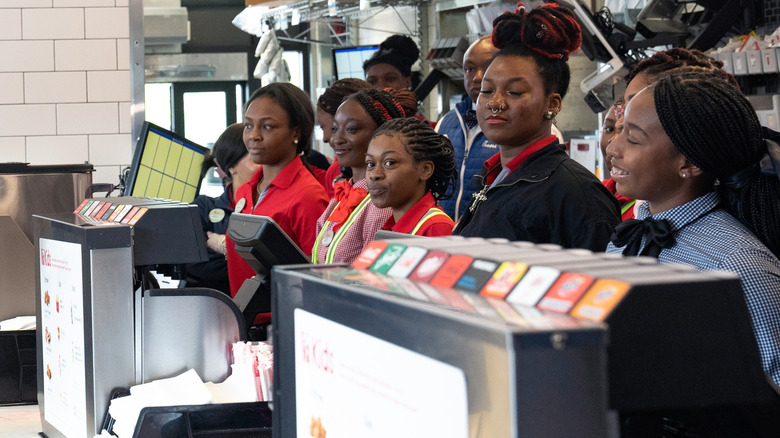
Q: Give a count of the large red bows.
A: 1